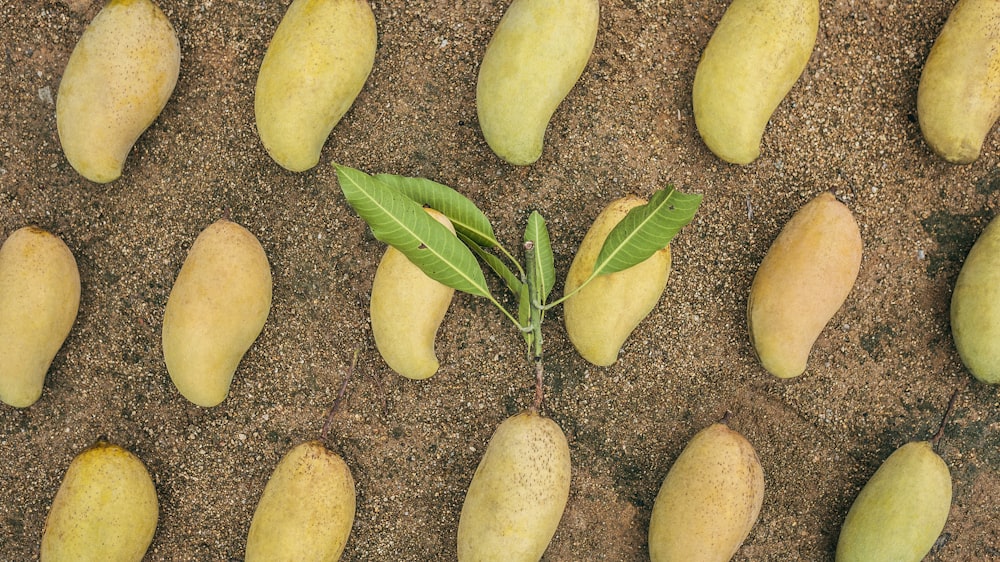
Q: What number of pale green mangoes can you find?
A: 3